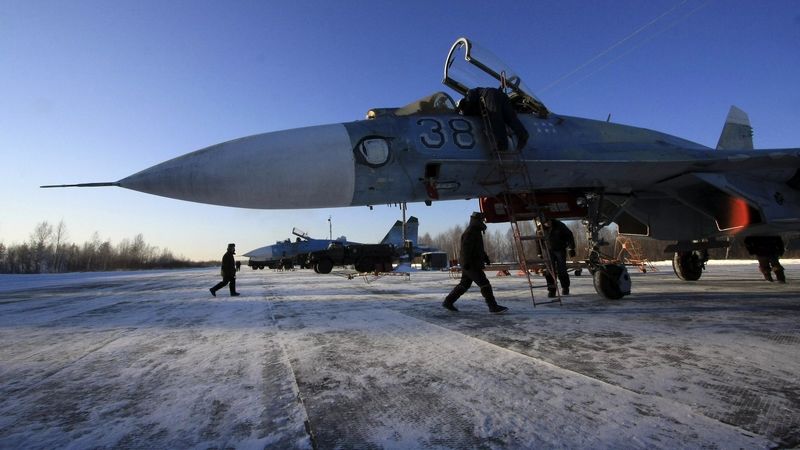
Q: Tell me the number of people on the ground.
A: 4